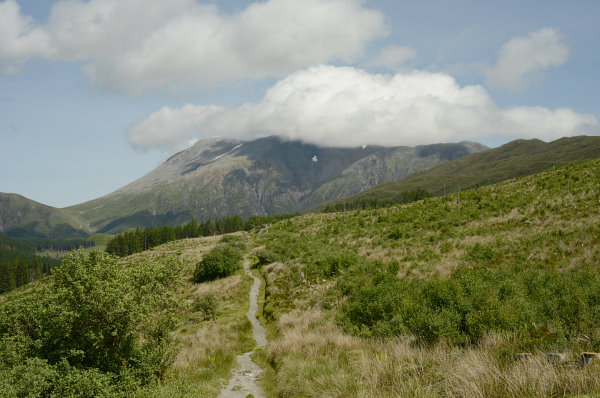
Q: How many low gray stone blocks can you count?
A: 3